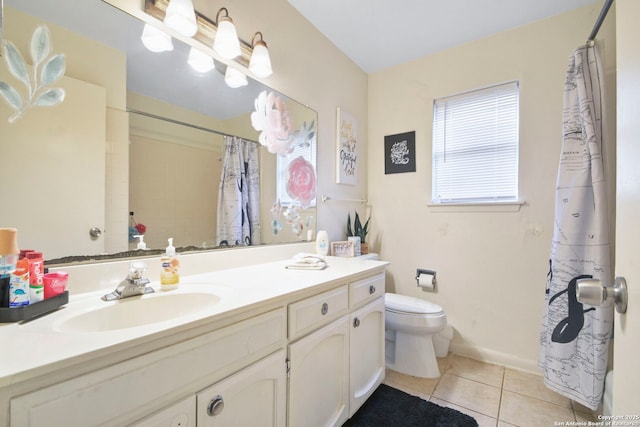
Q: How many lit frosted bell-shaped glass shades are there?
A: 3